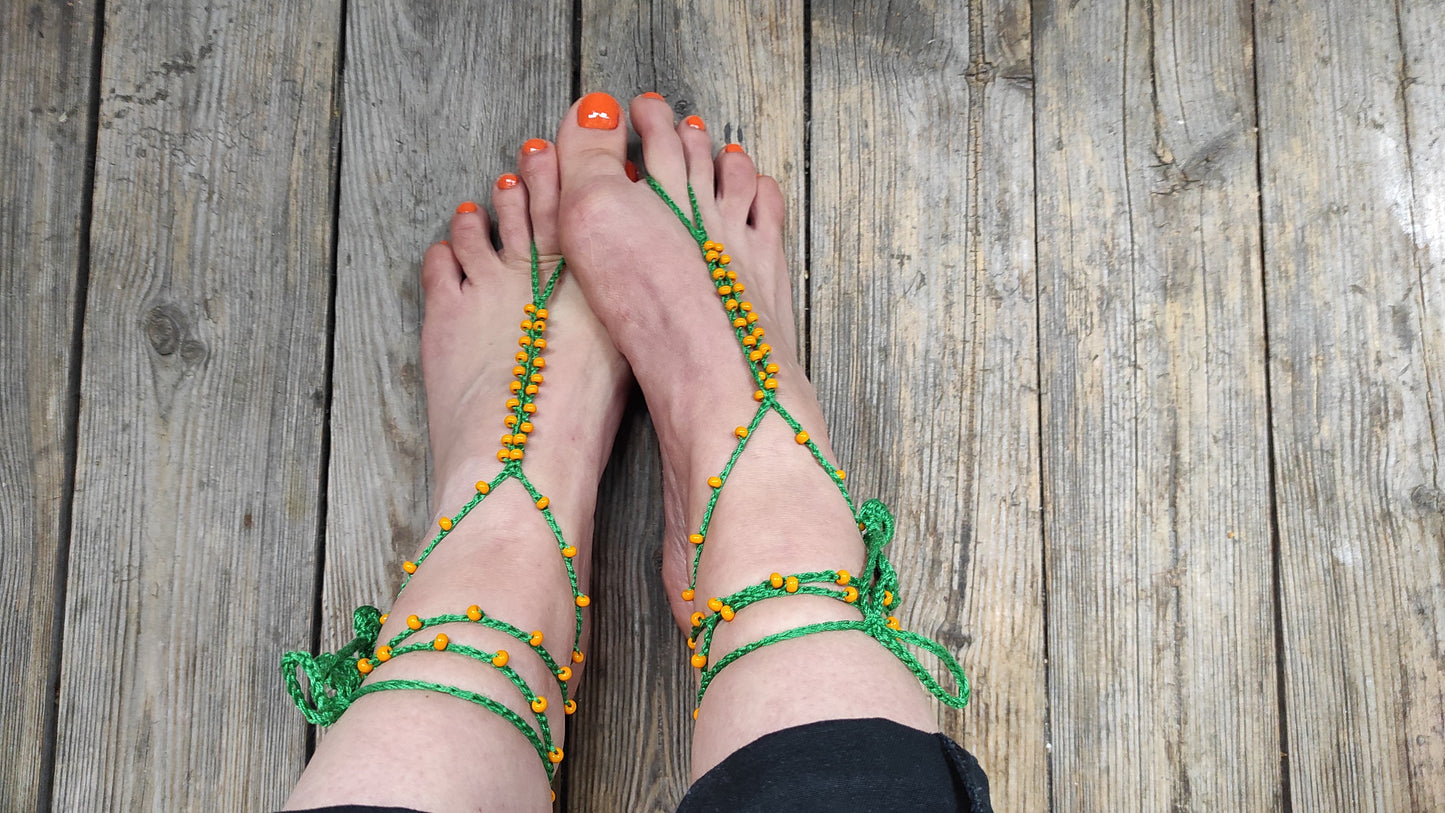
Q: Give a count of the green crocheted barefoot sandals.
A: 2